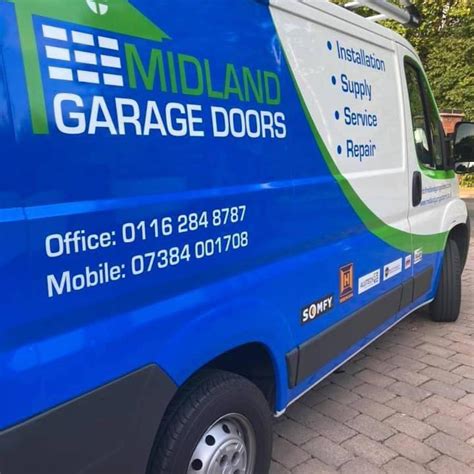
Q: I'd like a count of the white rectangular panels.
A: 9